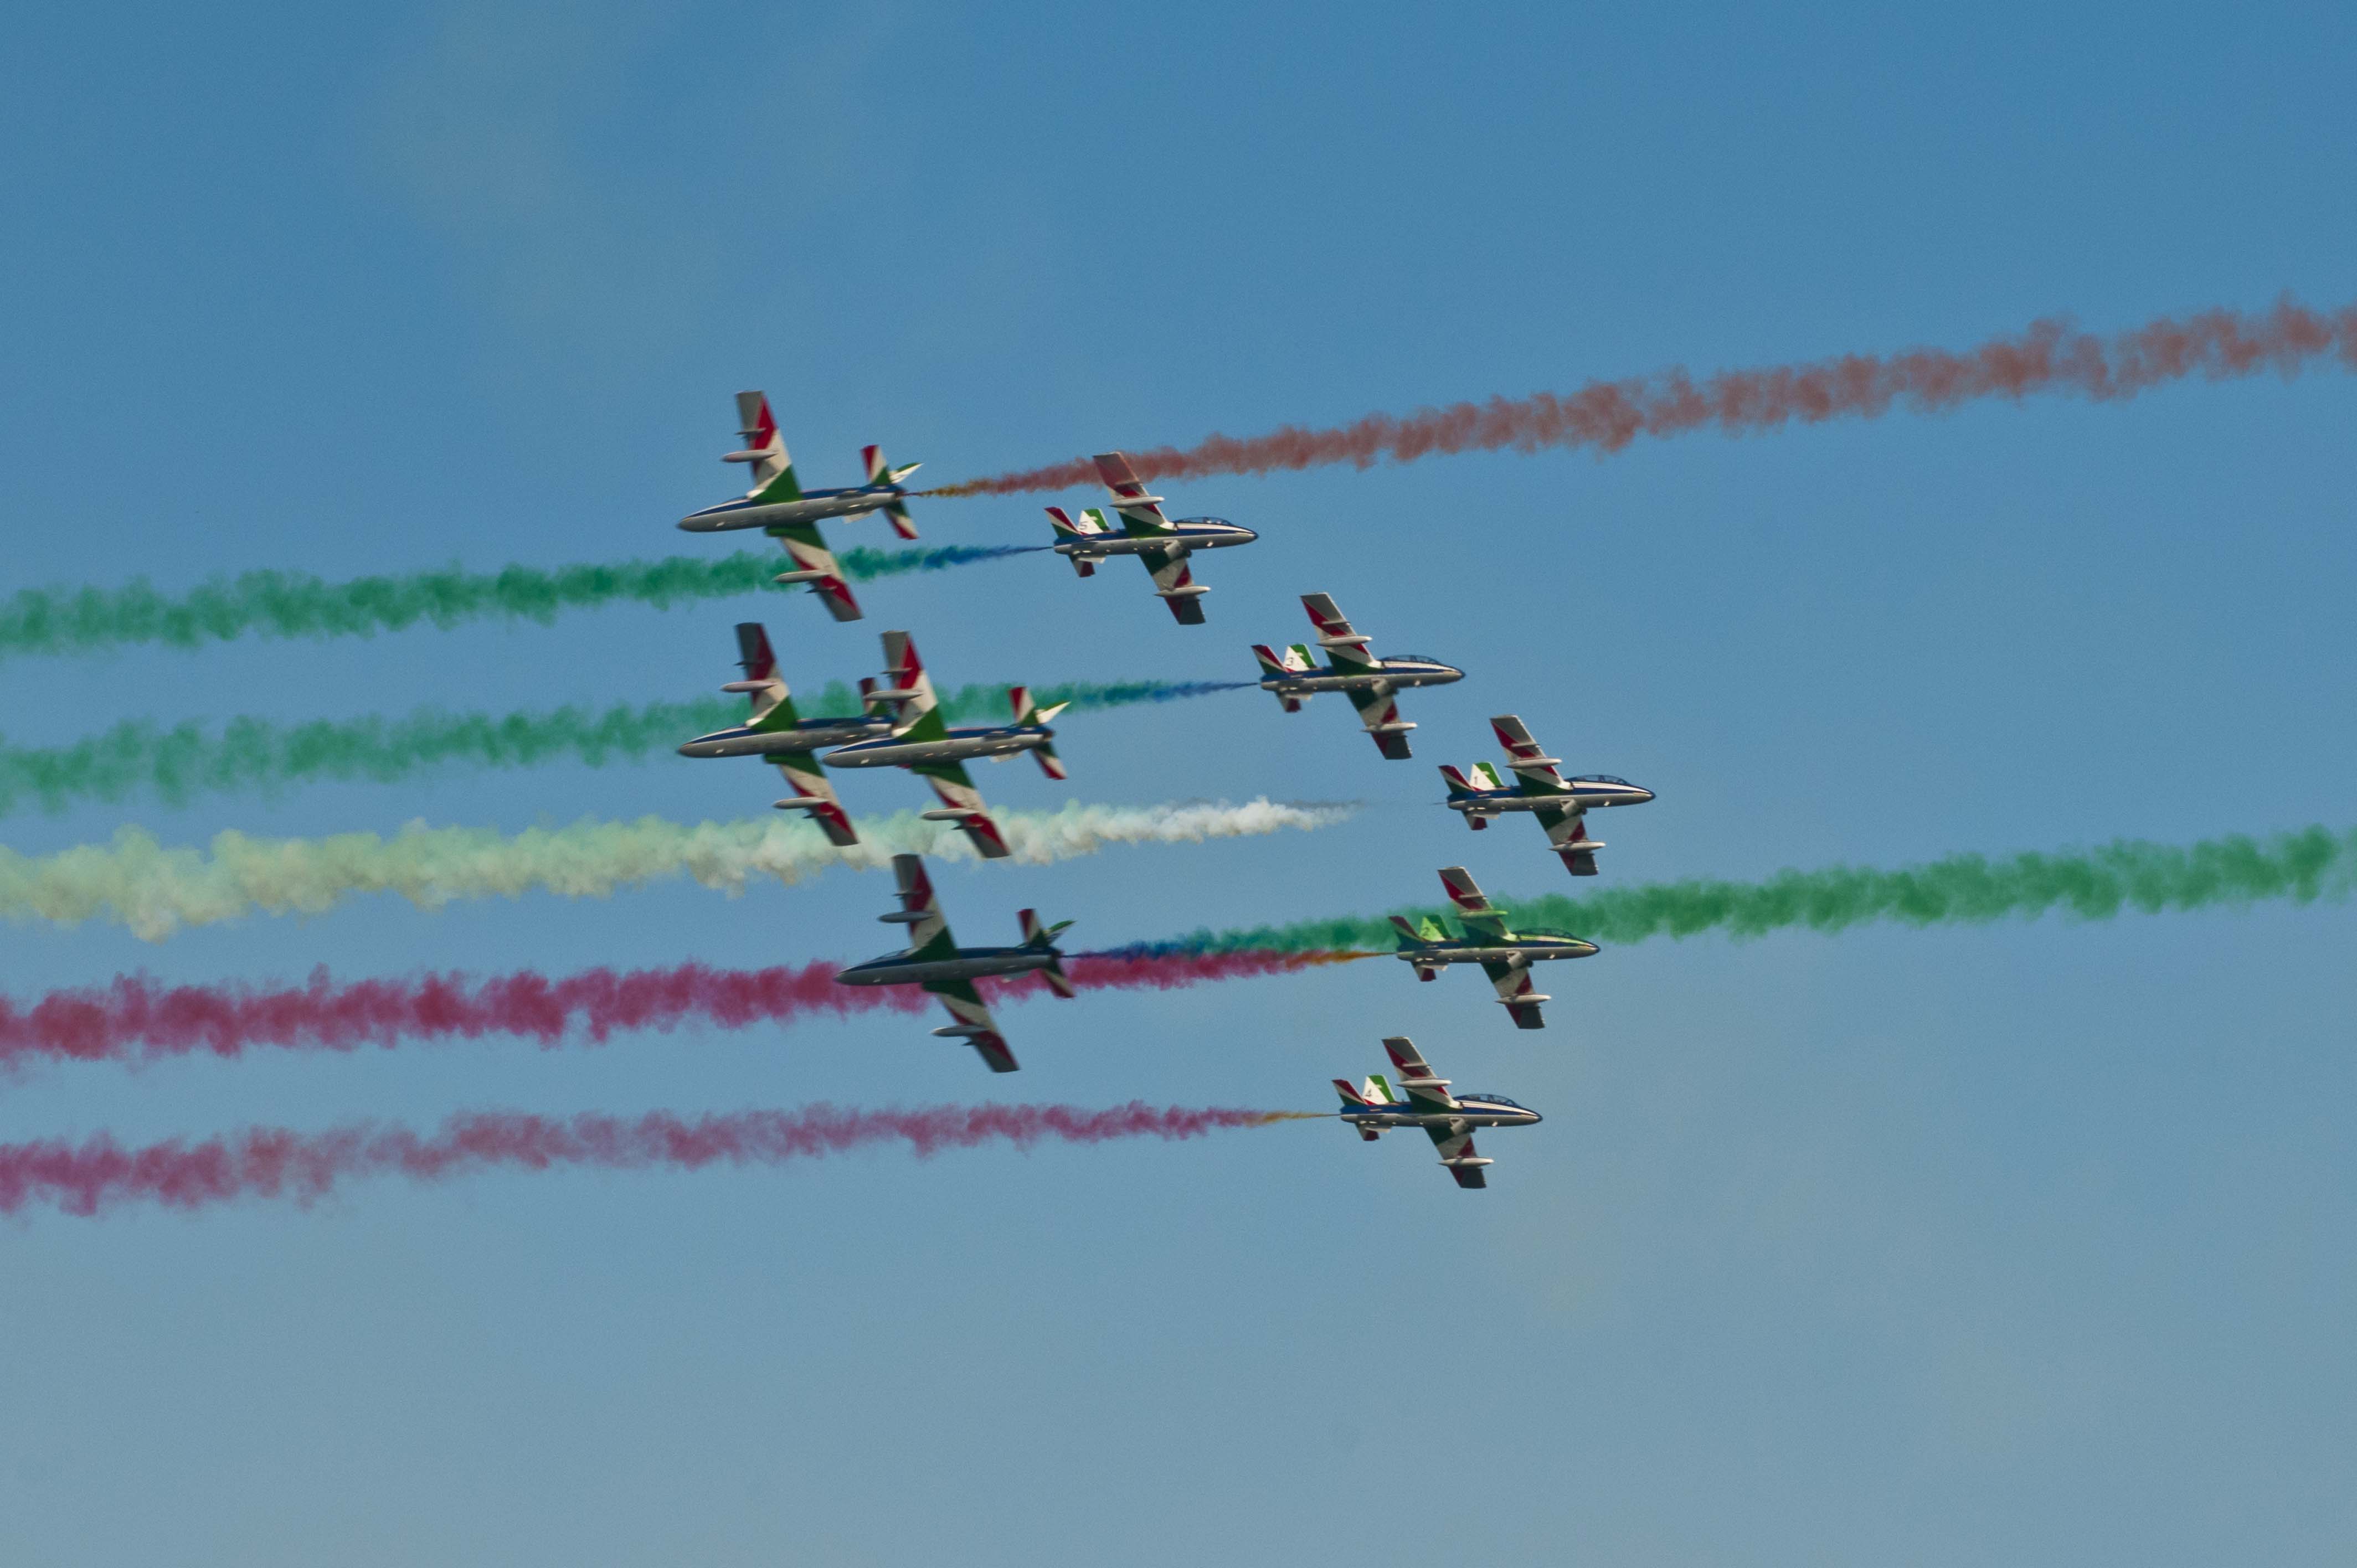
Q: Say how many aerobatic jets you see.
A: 9